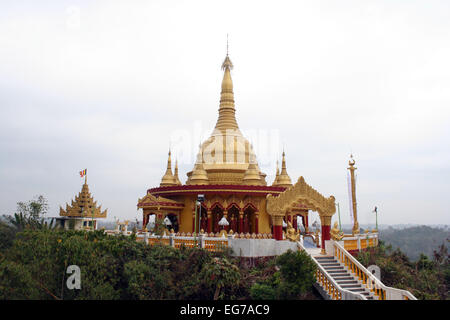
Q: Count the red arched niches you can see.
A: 4